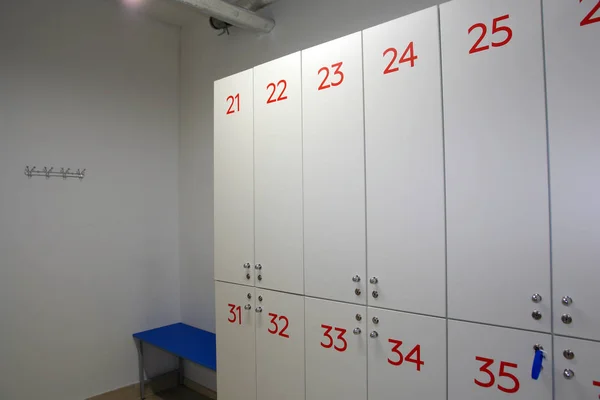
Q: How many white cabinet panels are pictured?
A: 12